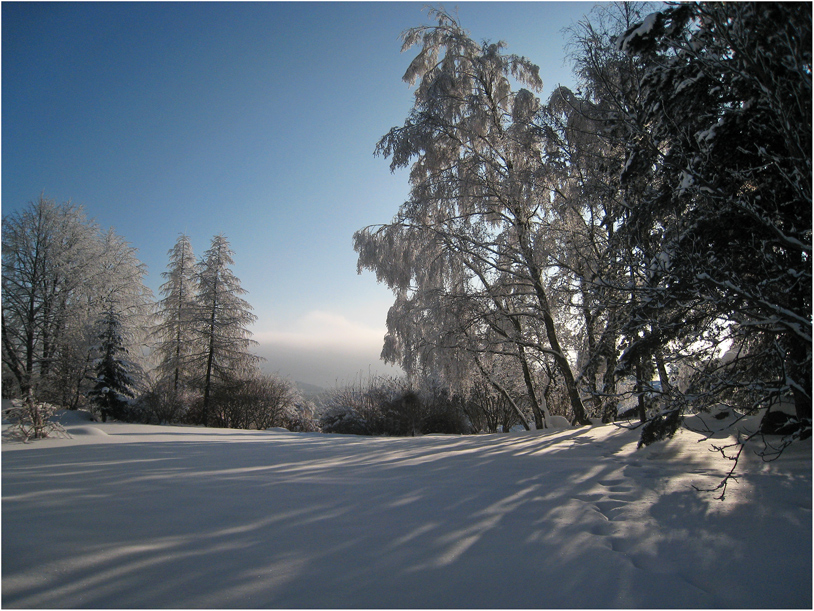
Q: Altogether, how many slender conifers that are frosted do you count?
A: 2